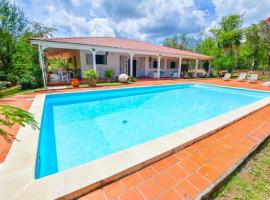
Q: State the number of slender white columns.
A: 7